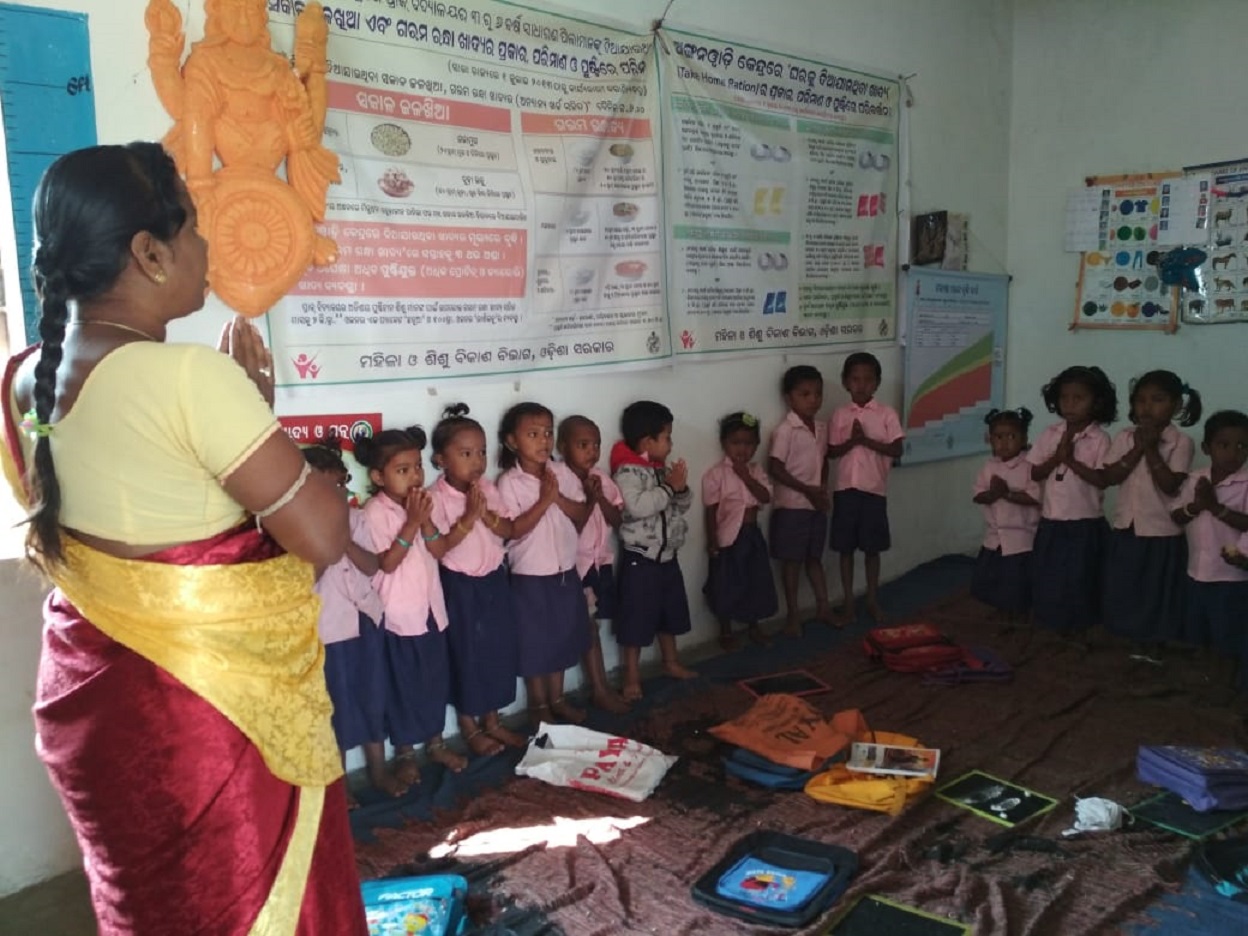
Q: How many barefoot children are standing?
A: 13